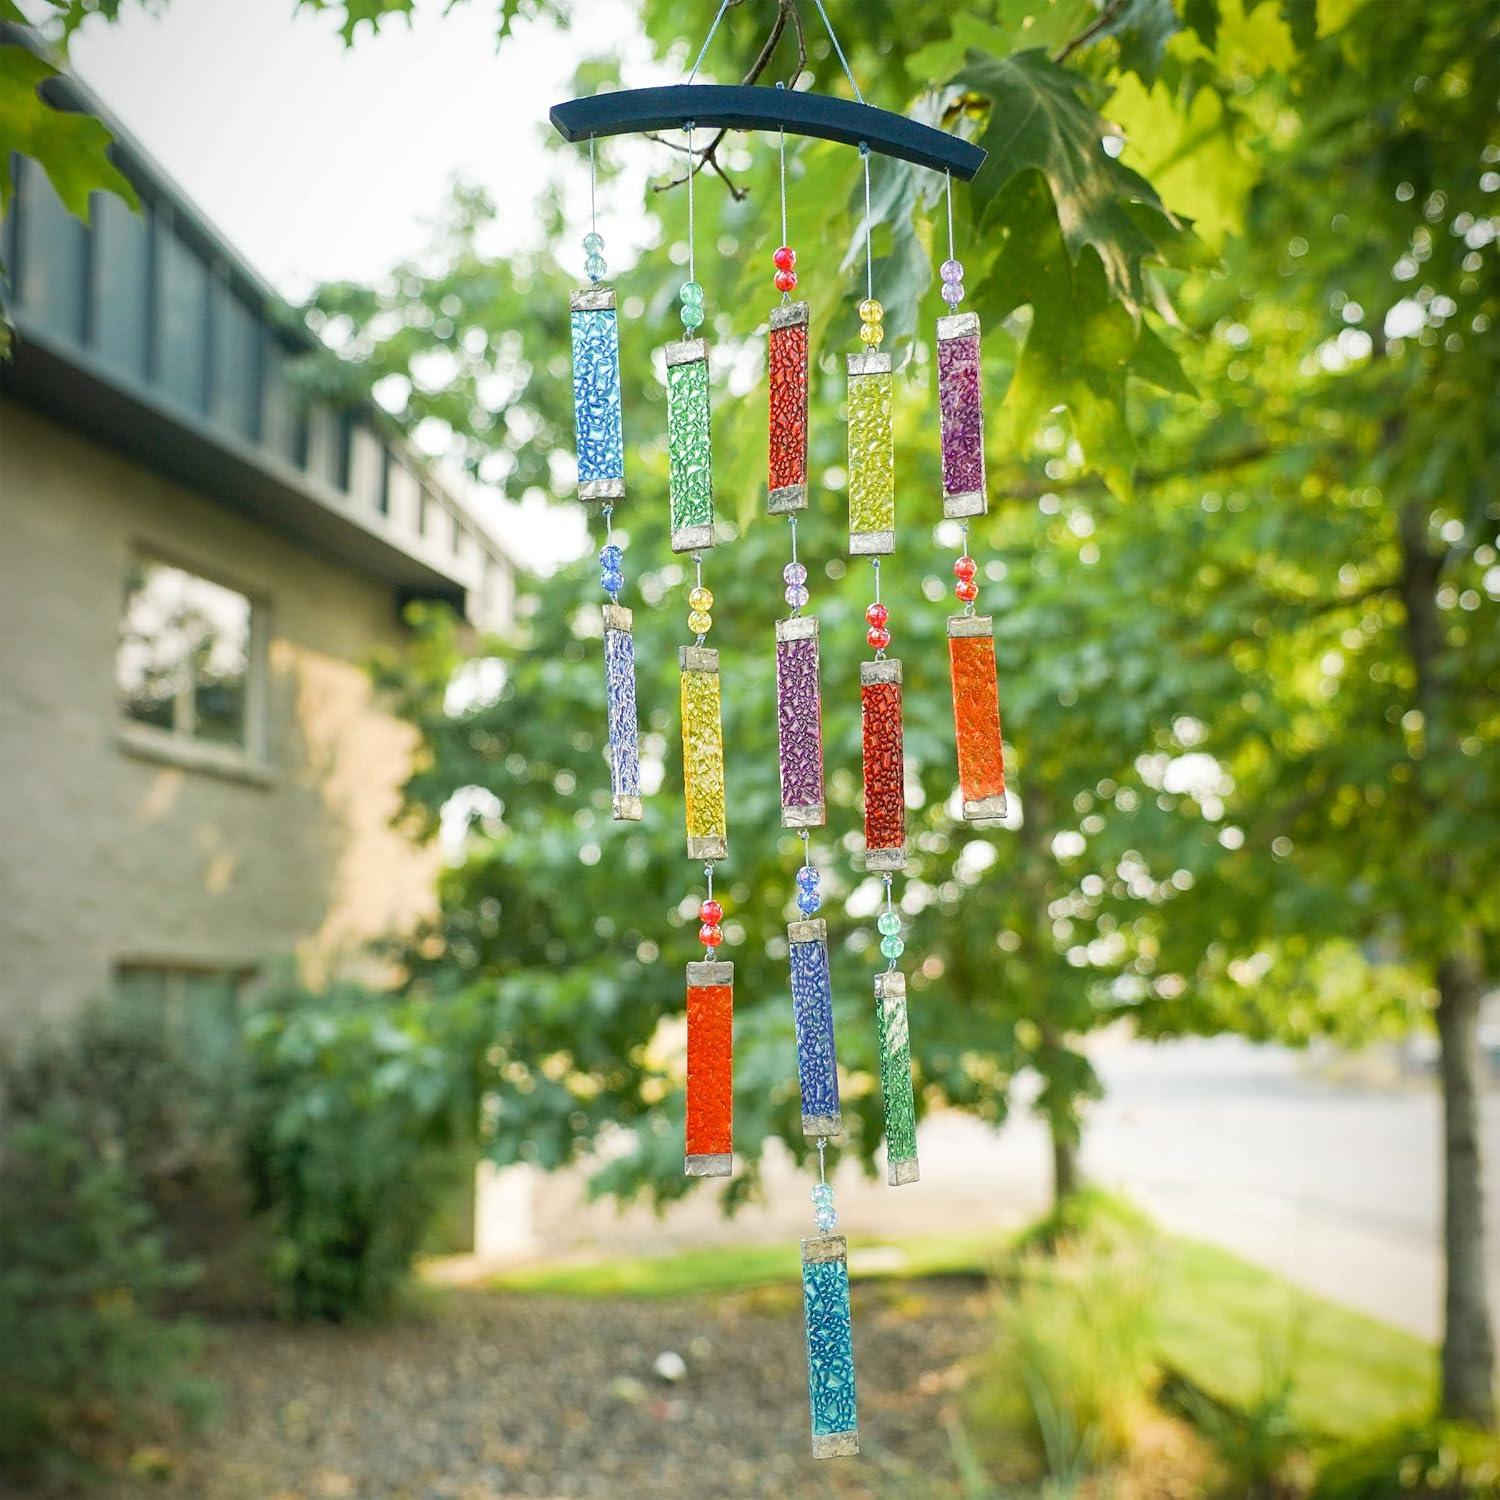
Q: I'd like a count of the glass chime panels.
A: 14